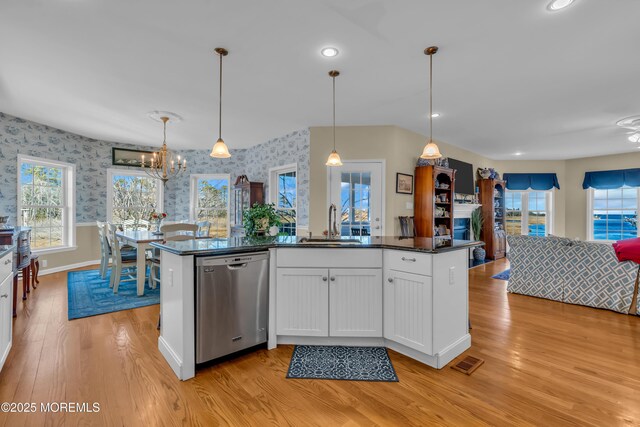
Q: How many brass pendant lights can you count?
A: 3